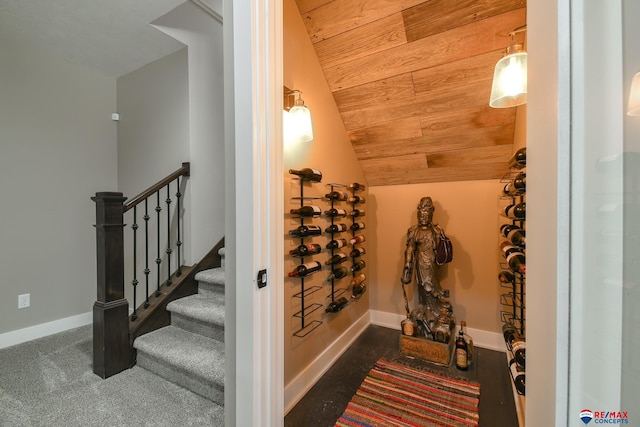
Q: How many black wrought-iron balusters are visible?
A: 5